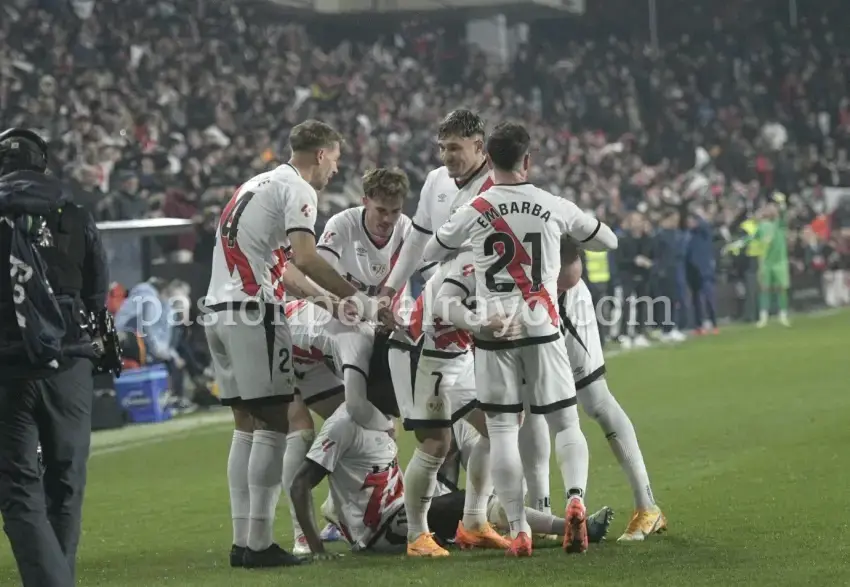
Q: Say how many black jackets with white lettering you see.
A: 1